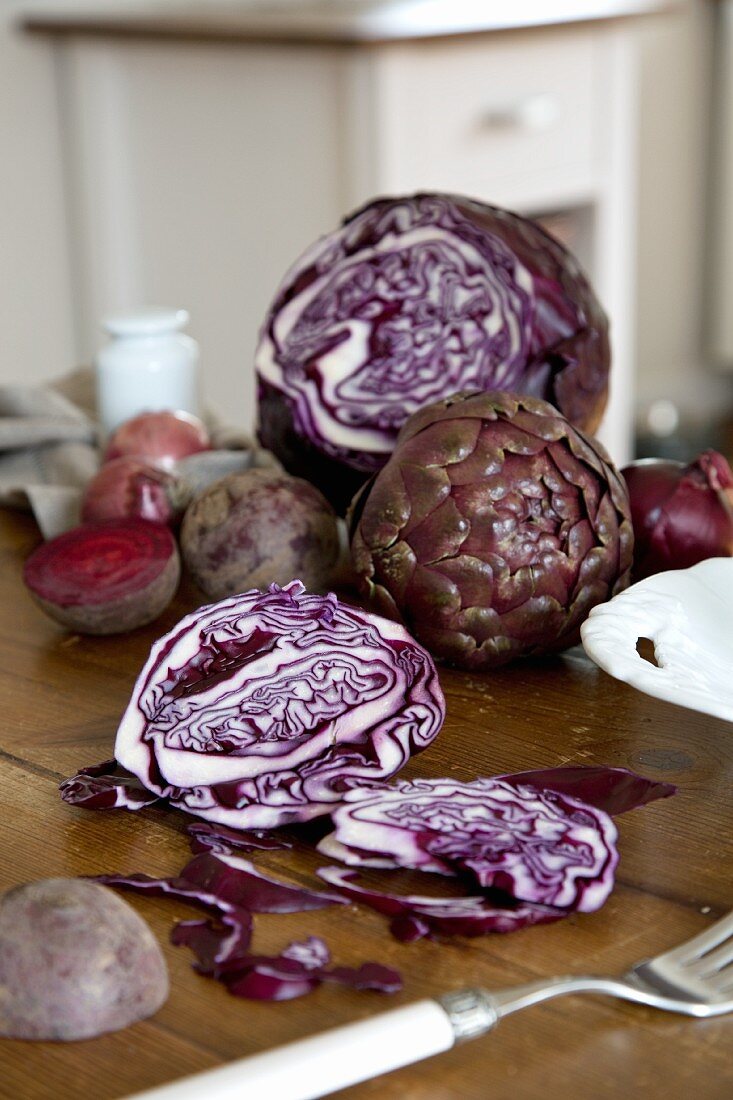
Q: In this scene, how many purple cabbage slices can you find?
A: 2